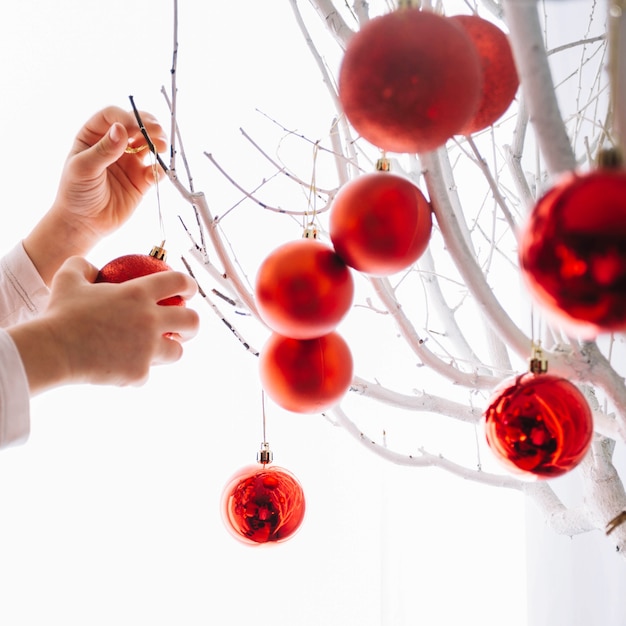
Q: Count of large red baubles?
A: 9